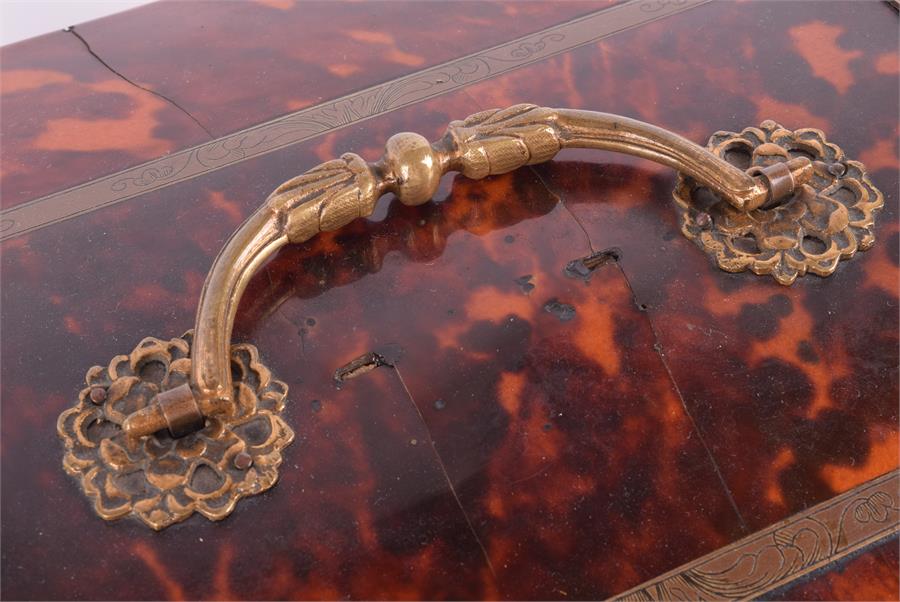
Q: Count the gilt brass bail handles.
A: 1